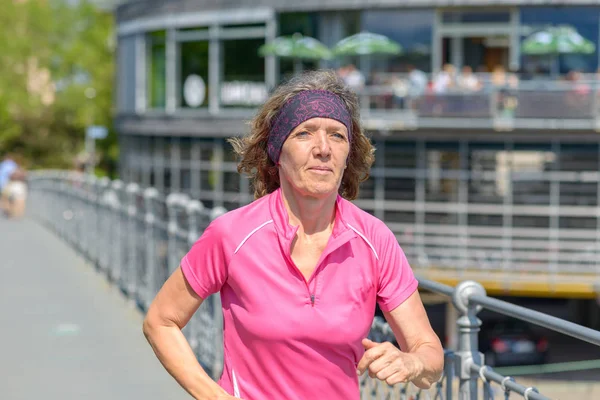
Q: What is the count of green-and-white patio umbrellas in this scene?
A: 3